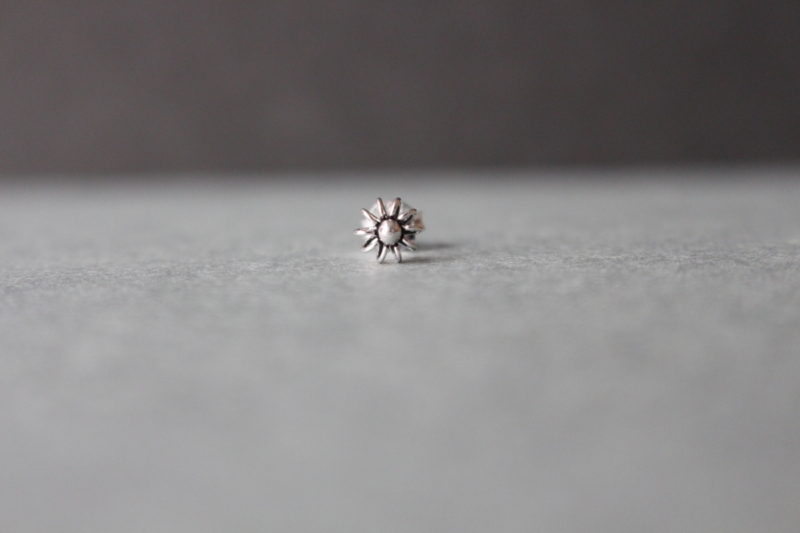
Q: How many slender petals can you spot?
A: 10